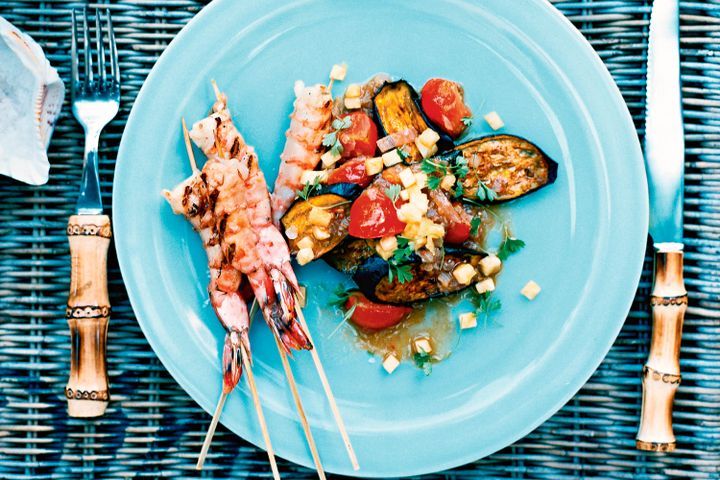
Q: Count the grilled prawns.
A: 4